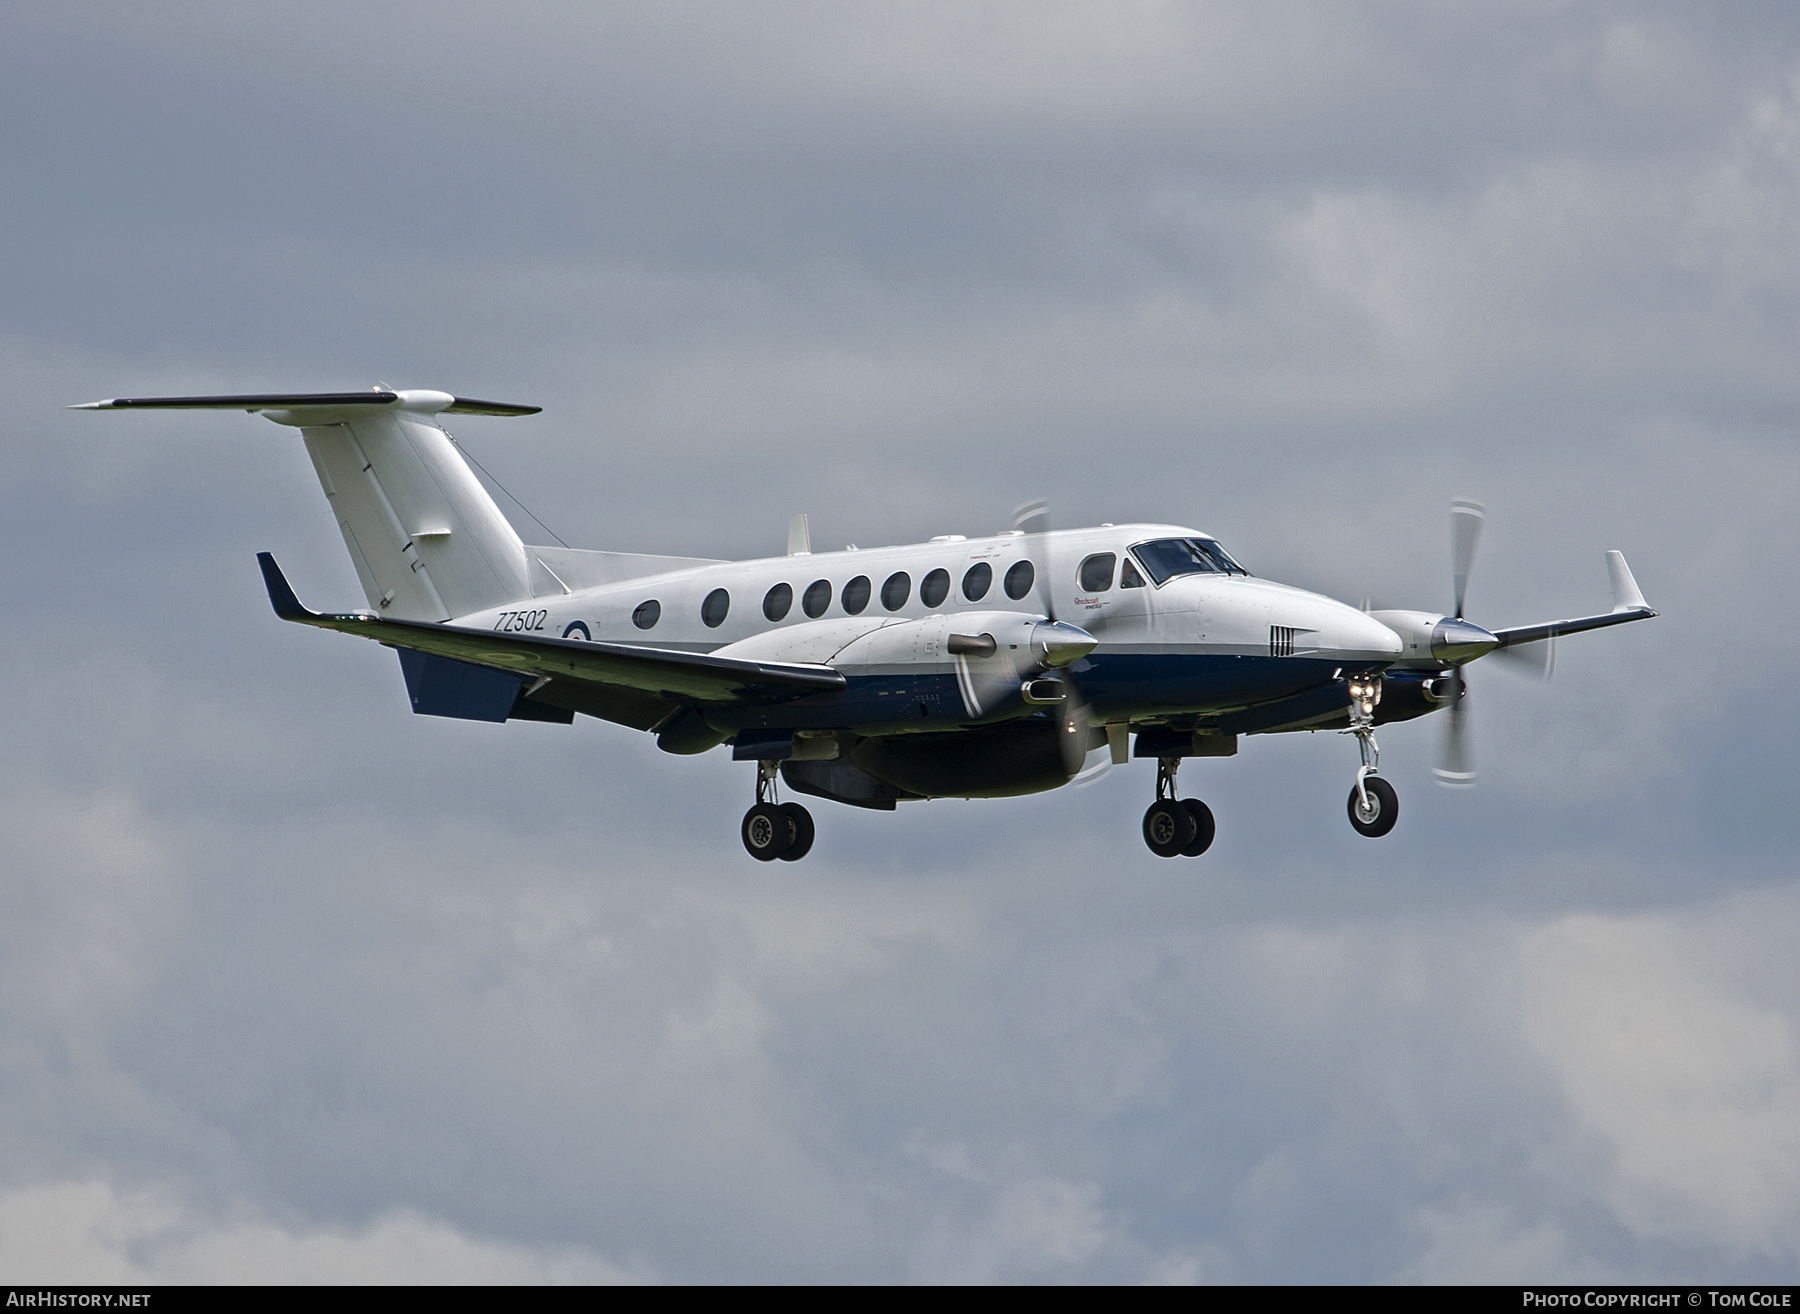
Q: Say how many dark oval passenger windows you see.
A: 9